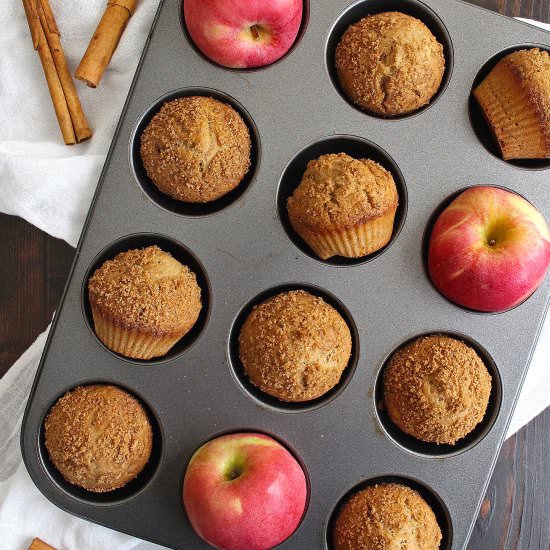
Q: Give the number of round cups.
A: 12